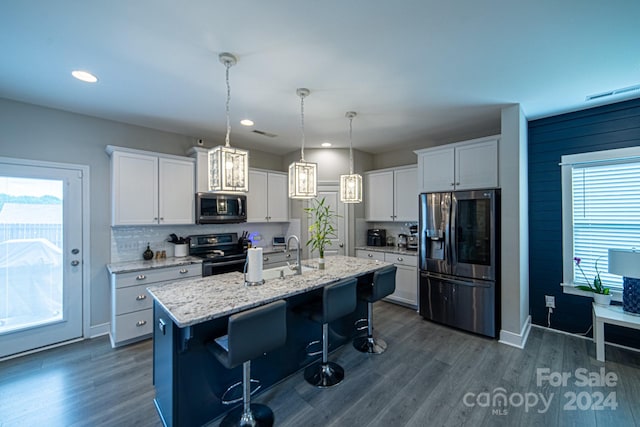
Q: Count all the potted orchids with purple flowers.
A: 1